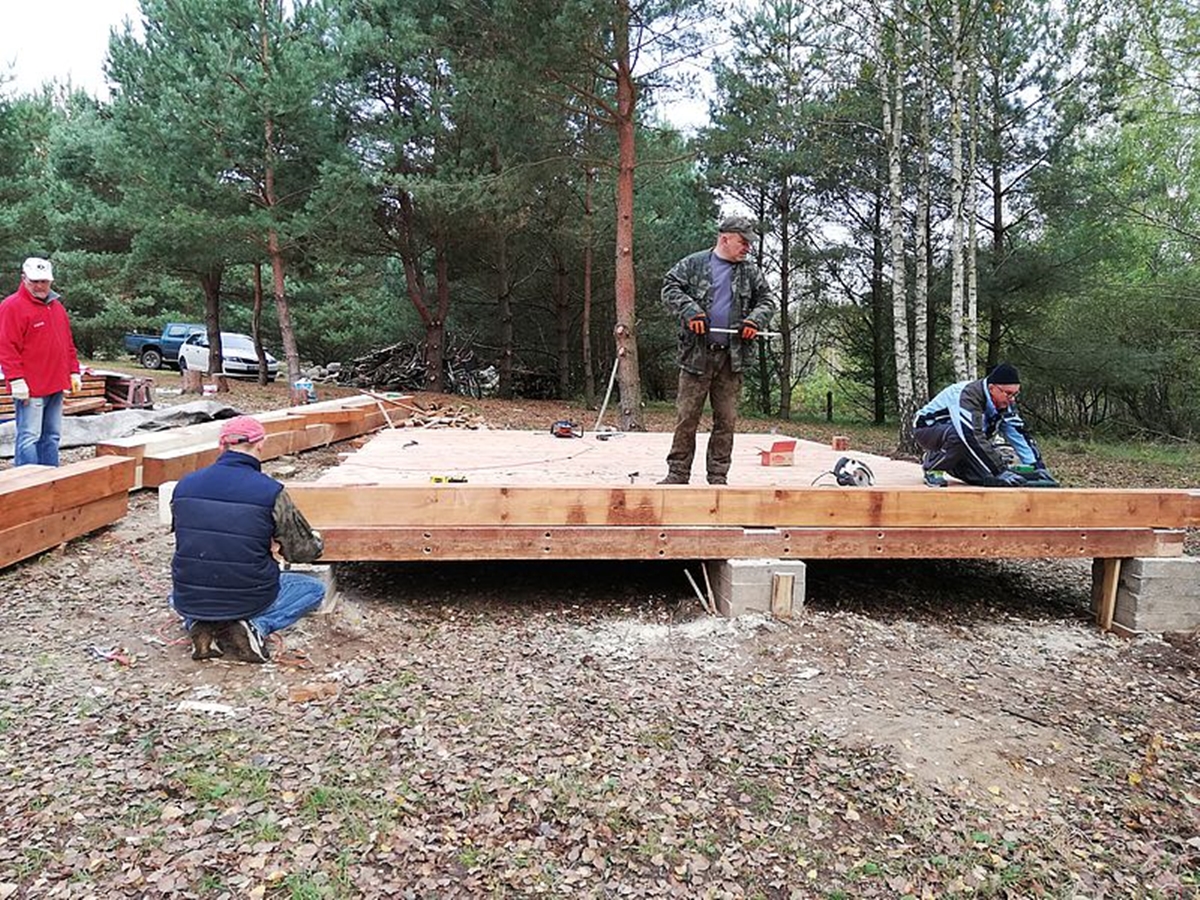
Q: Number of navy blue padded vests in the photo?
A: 1